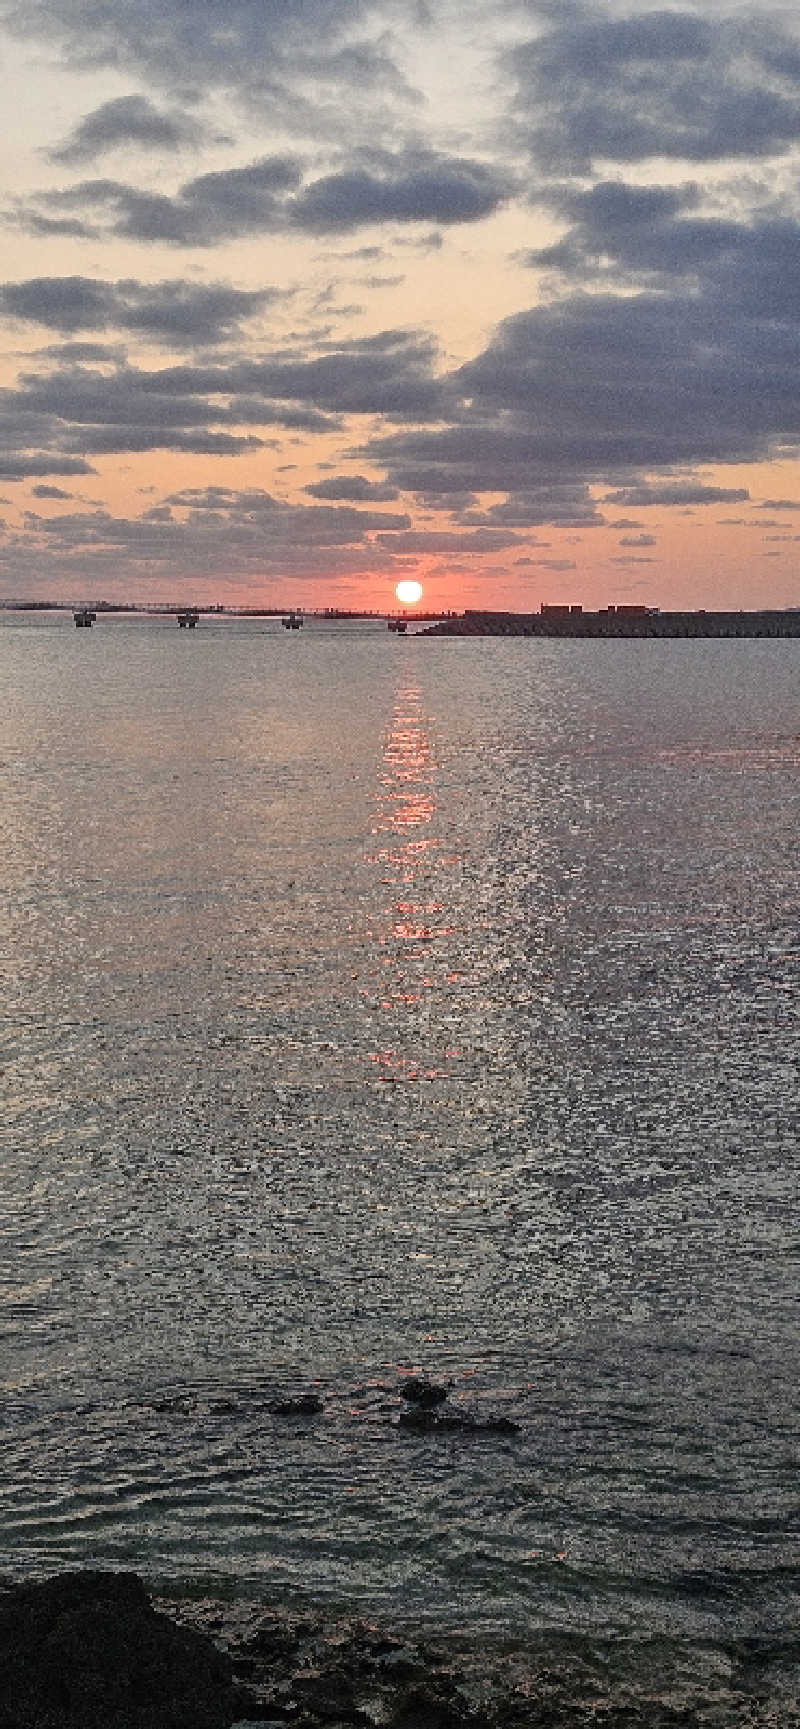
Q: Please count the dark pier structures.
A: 4